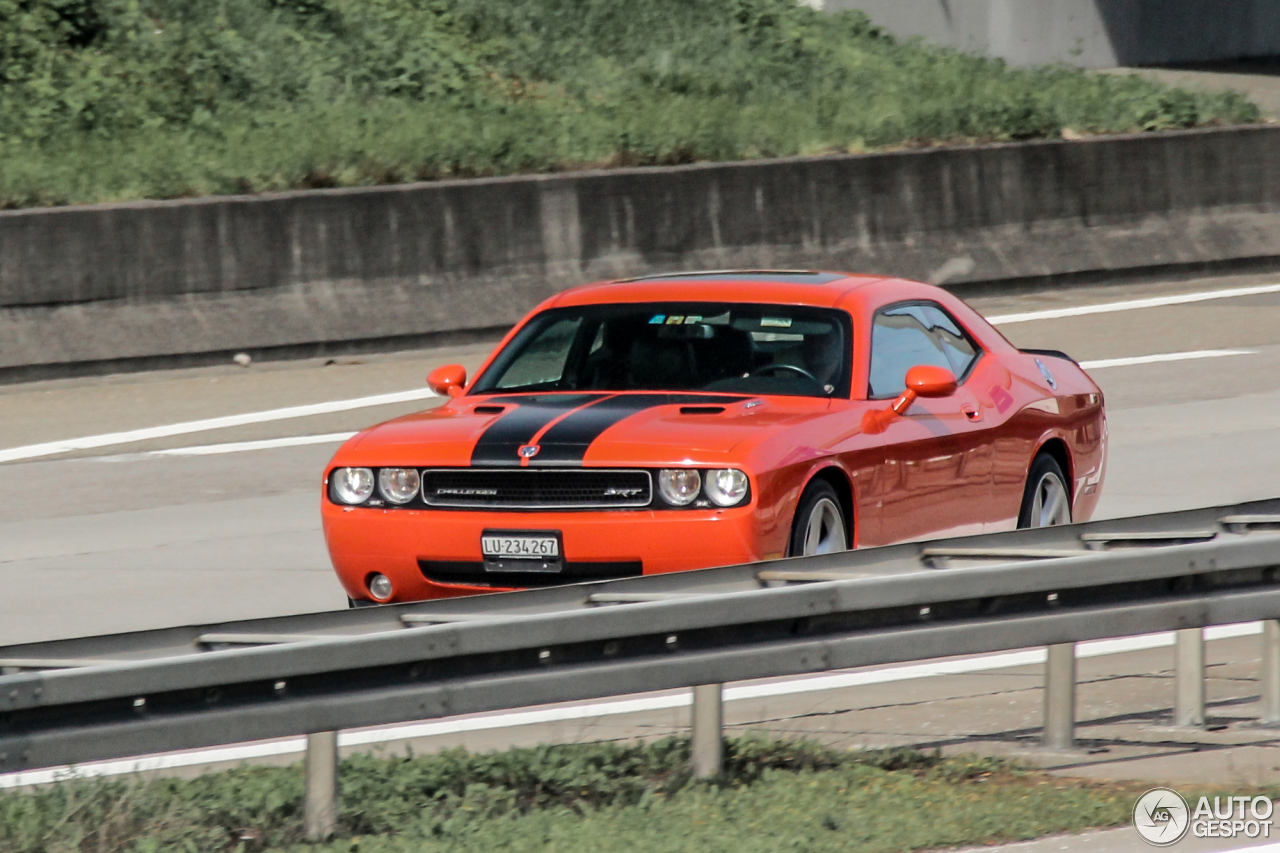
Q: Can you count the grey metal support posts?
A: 5